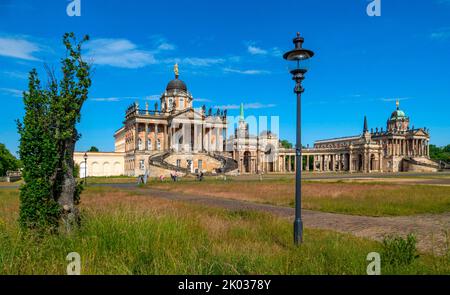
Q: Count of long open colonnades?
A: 1